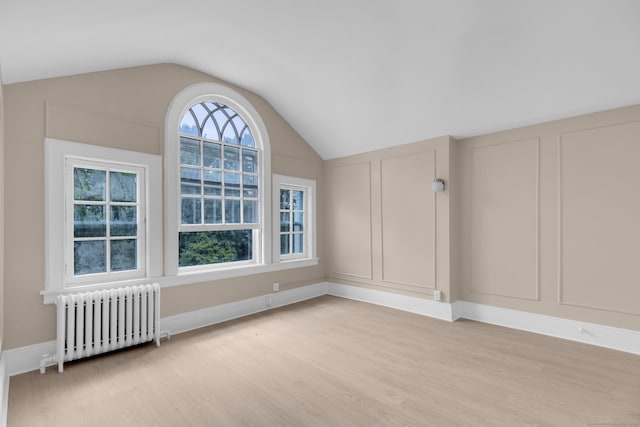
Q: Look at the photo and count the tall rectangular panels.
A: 4